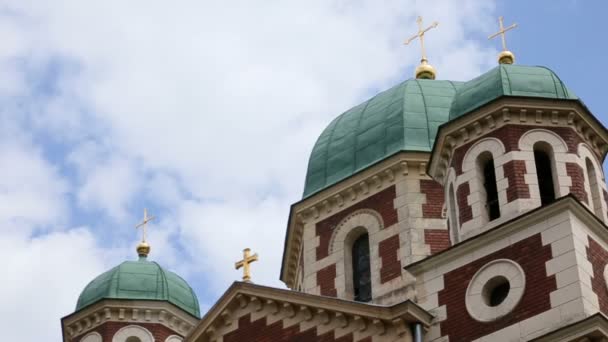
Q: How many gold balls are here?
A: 3